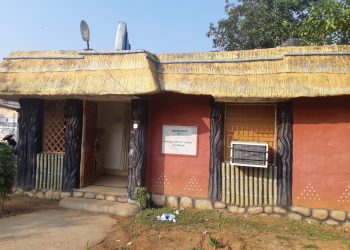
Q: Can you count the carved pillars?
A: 5